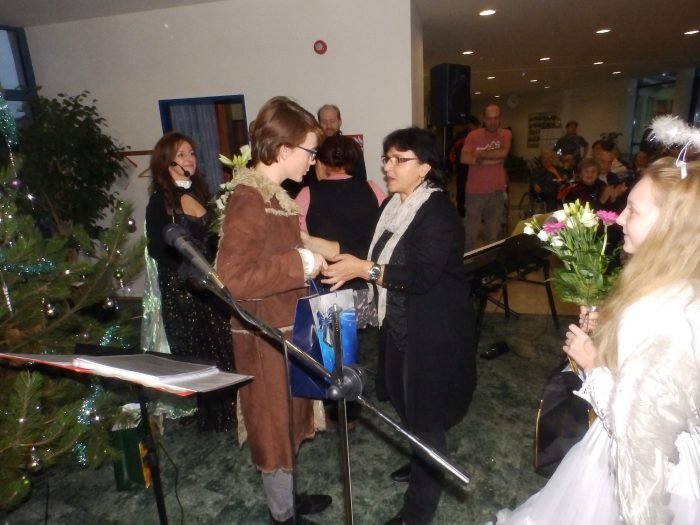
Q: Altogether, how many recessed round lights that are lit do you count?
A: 12